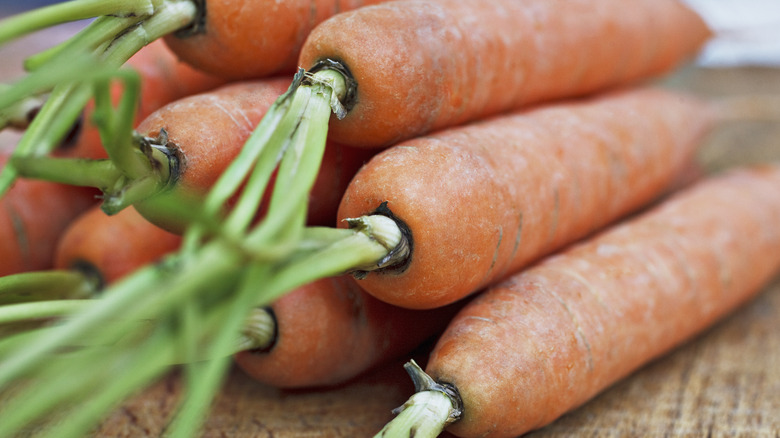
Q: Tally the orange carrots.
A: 9